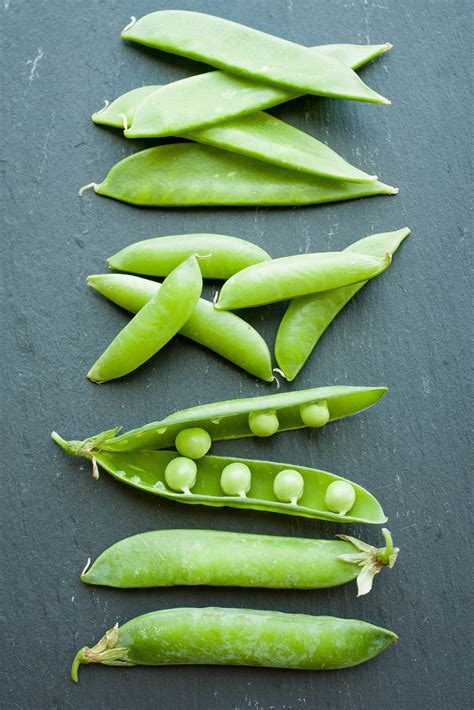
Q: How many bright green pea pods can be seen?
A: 12